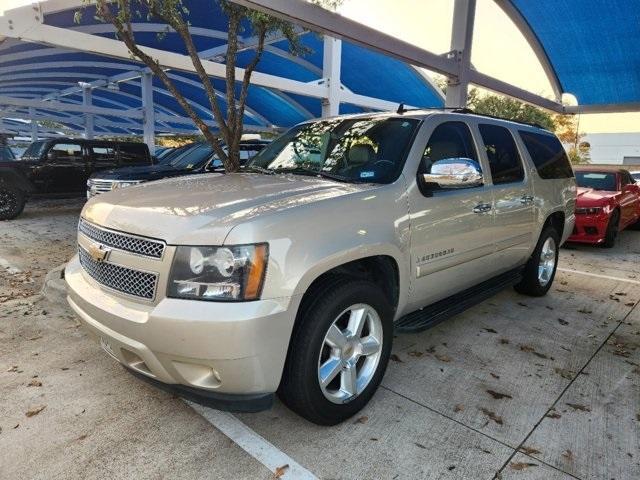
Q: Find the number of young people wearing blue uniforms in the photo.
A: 0